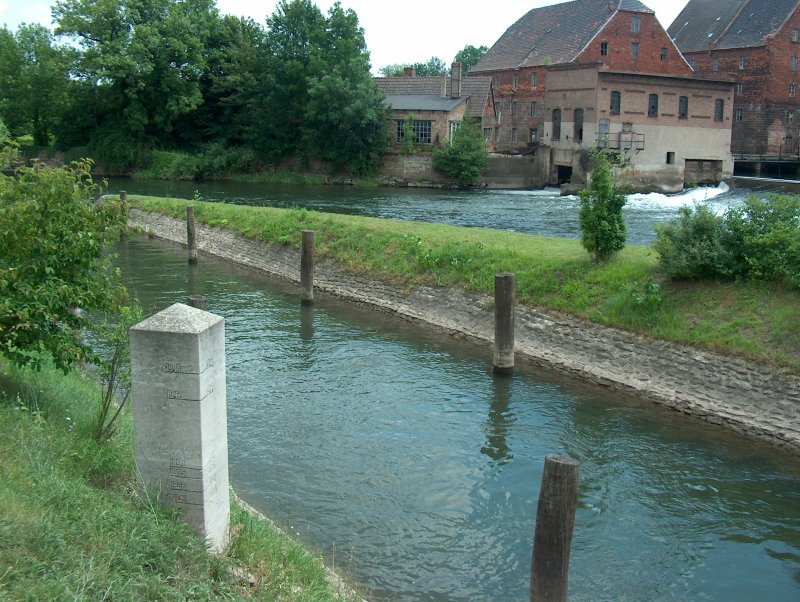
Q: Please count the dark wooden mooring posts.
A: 6